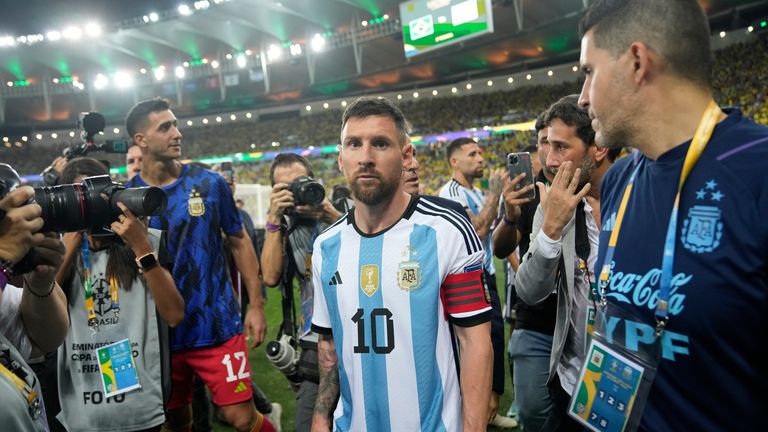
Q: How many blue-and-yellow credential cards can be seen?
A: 2